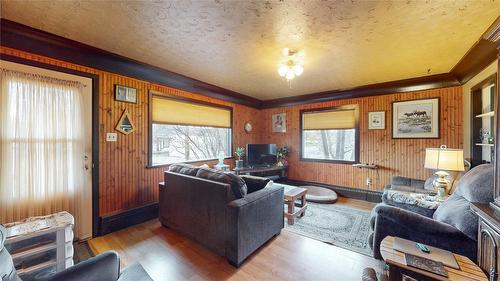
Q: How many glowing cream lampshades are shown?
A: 1